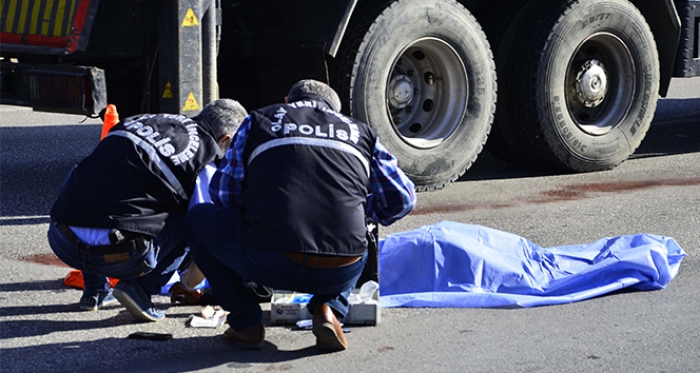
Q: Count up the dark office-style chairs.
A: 0